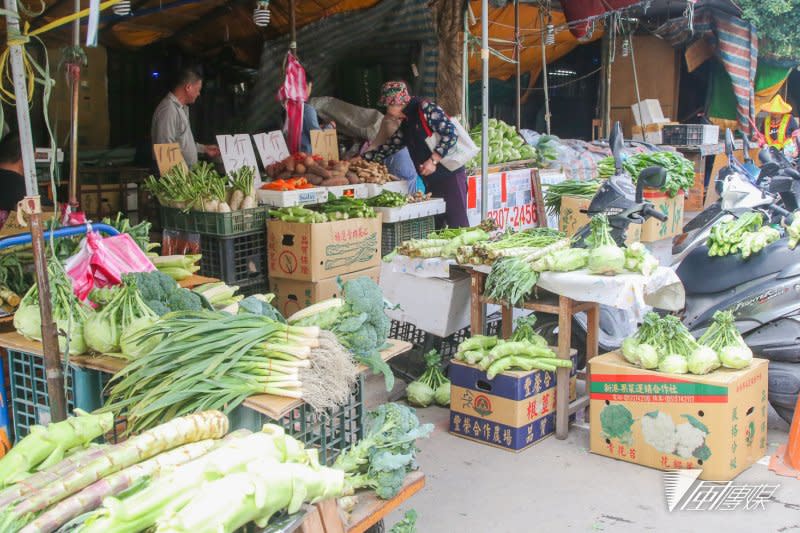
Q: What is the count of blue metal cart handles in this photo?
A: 1